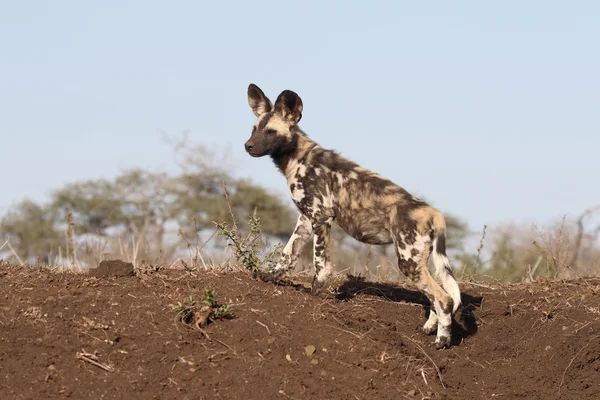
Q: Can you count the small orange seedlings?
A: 0